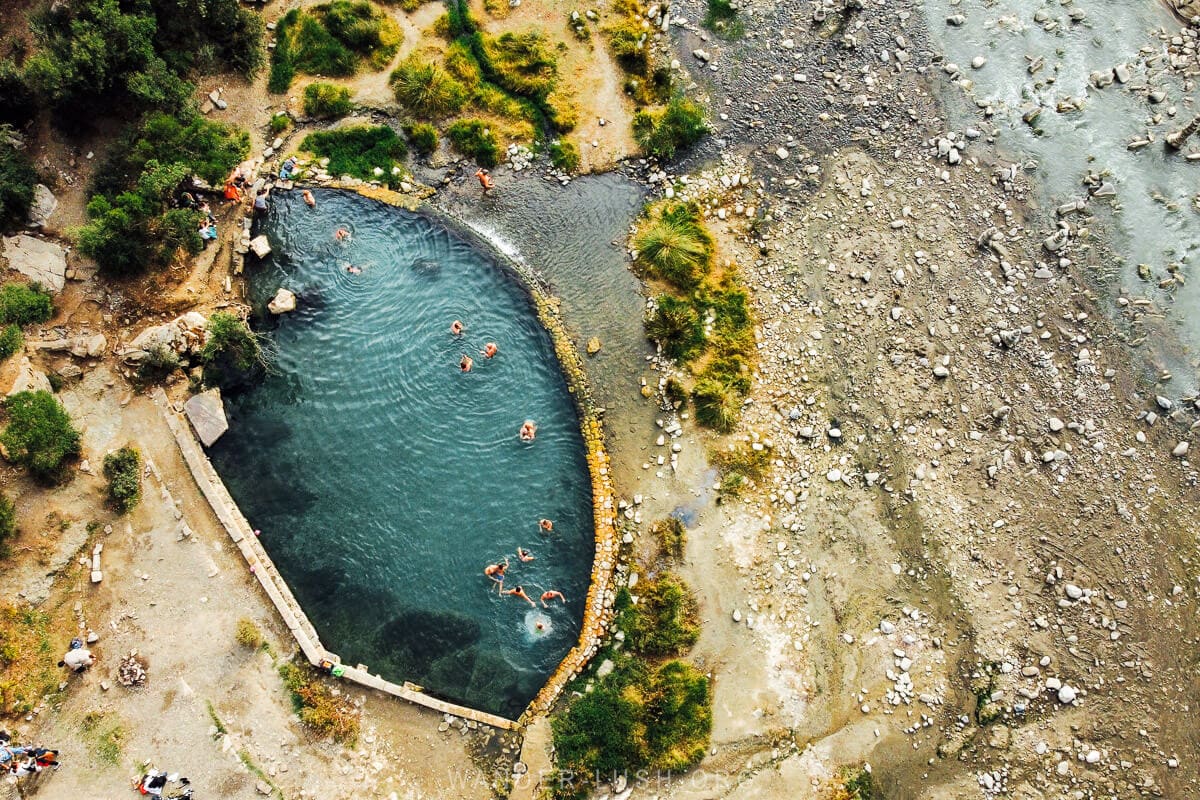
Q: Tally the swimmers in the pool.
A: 13